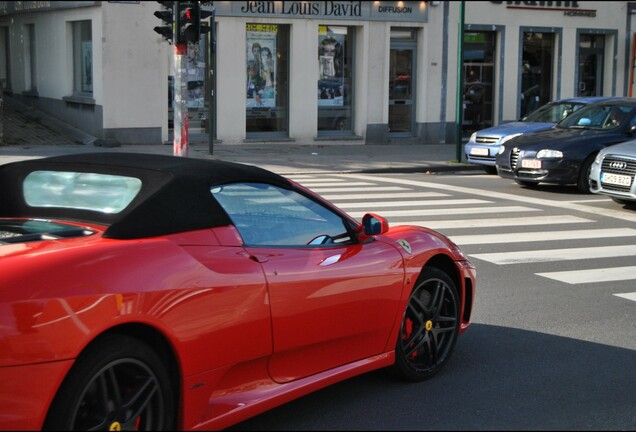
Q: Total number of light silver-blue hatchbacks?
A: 1